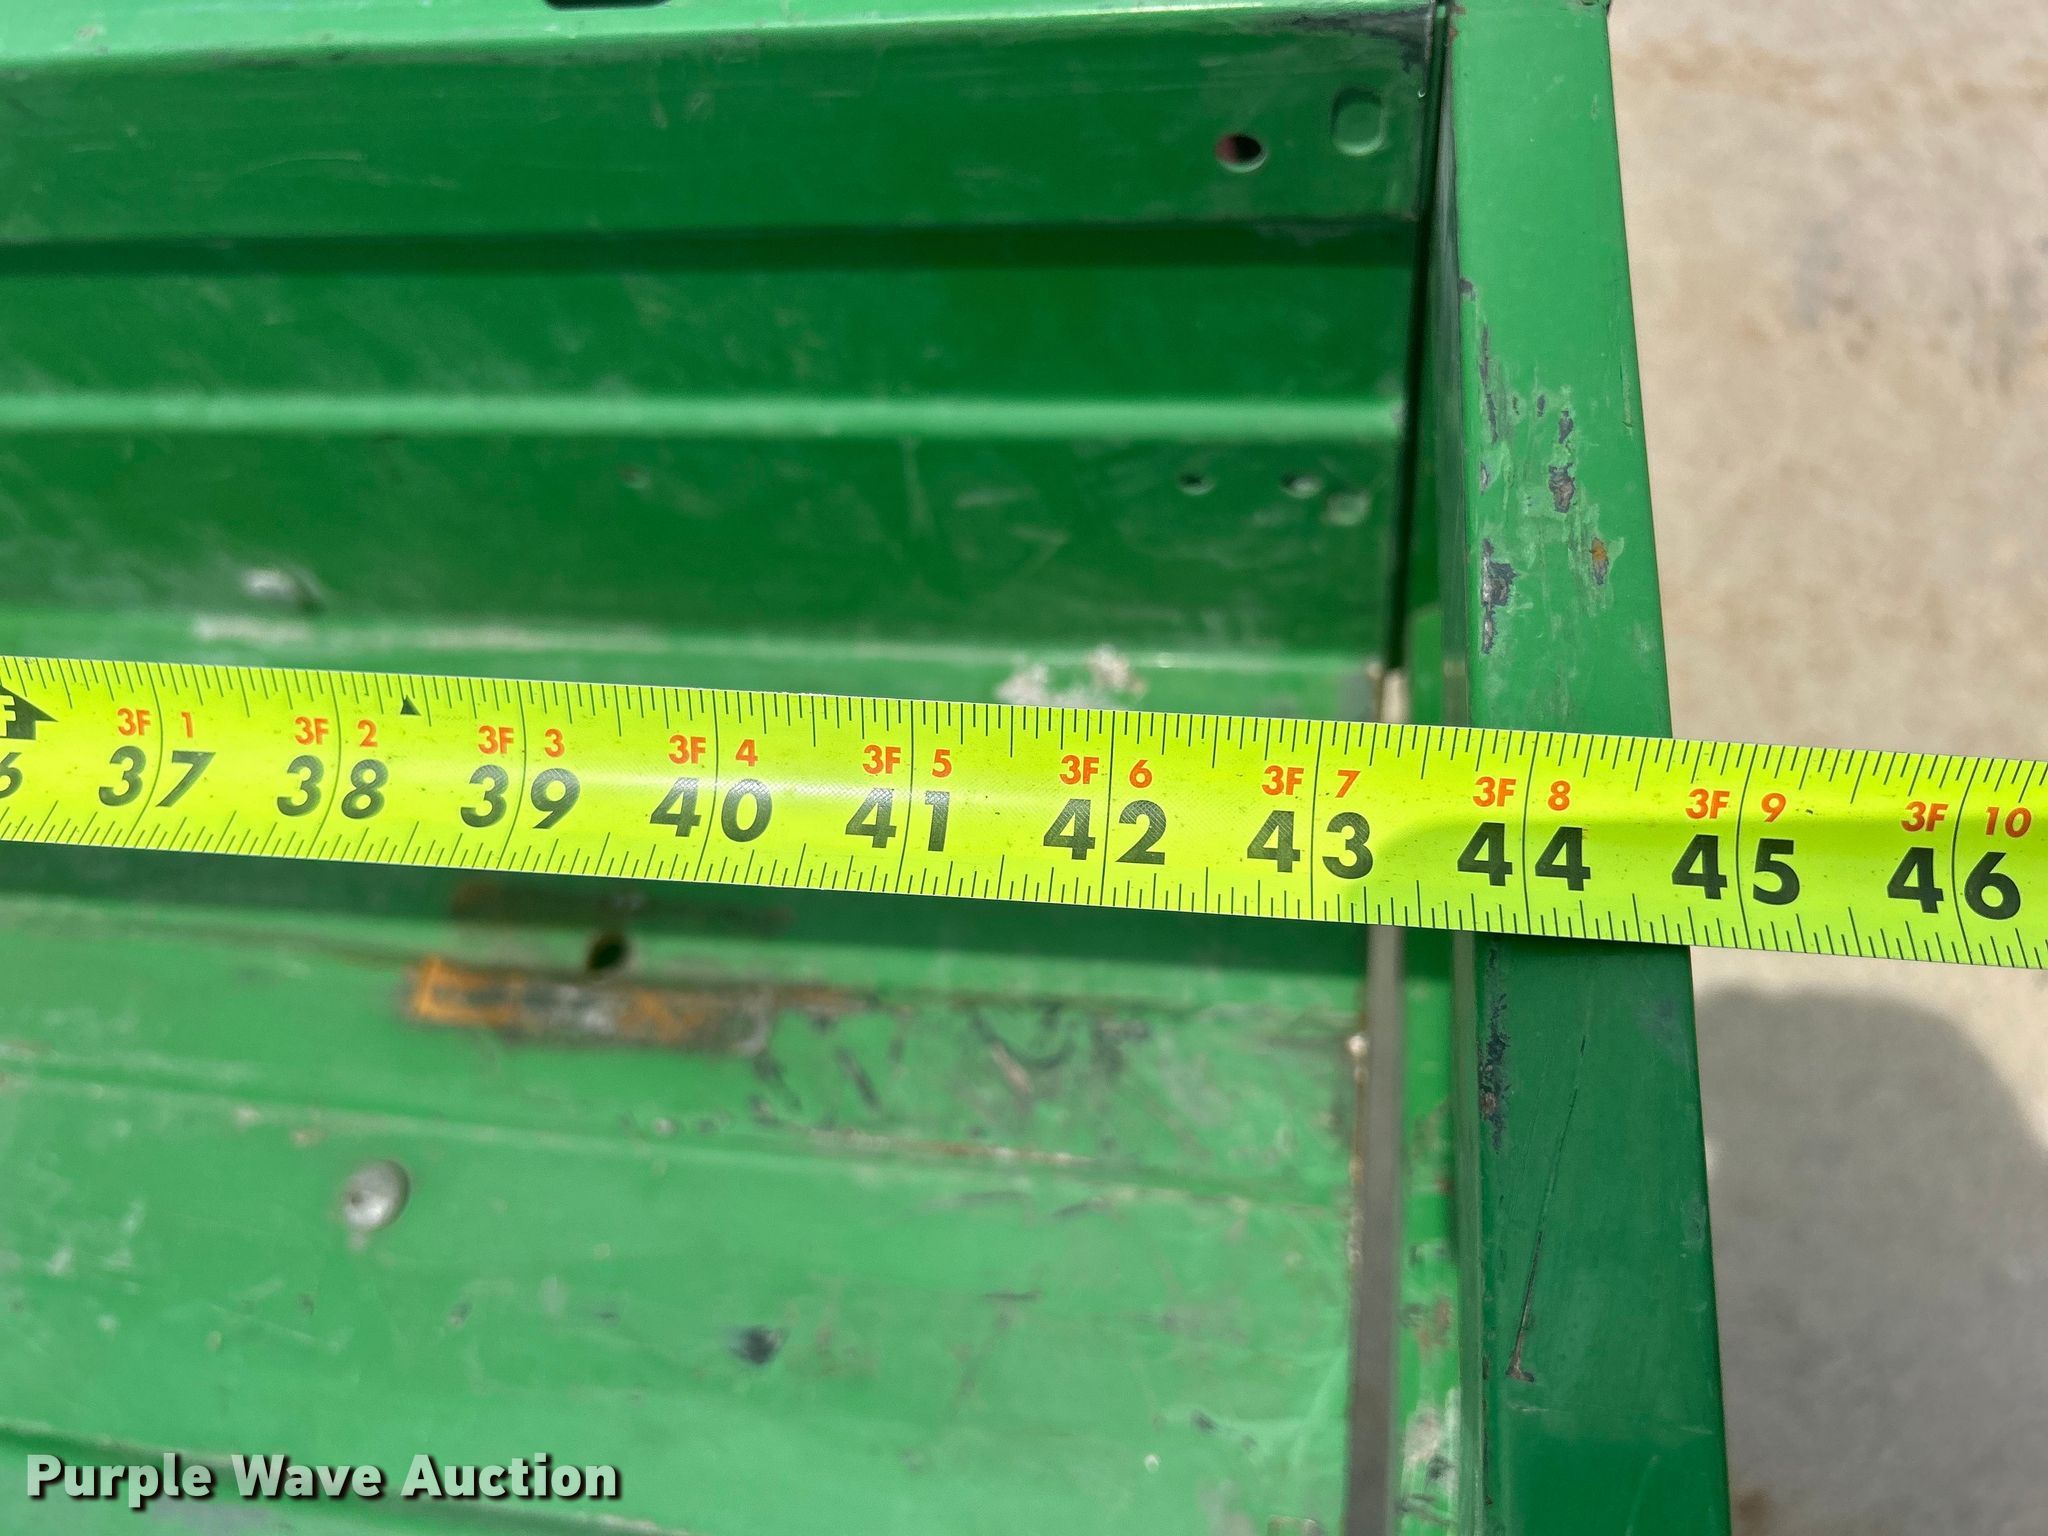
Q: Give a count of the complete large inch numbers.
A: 10